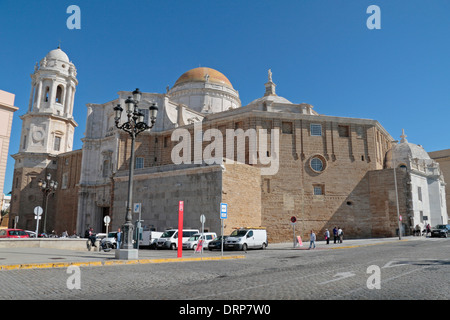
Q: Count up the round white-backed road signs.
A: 3